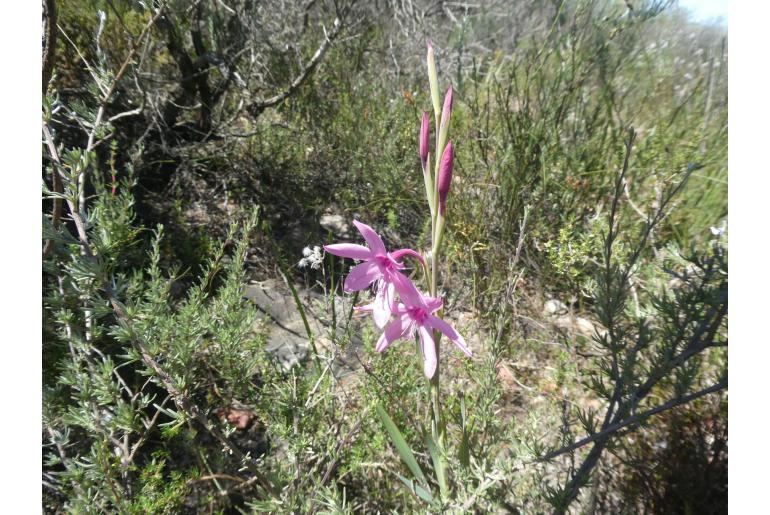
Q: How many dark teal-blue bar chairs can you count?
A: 0